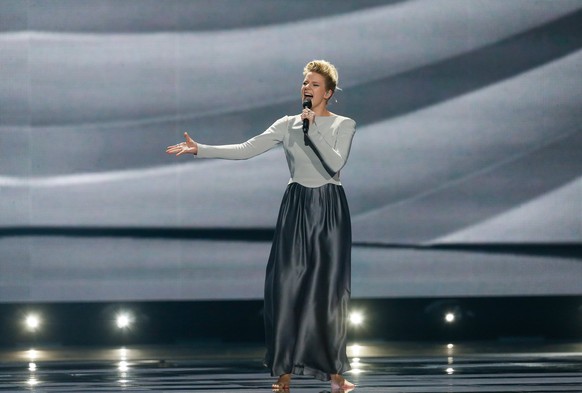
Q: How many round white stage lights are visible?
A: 4